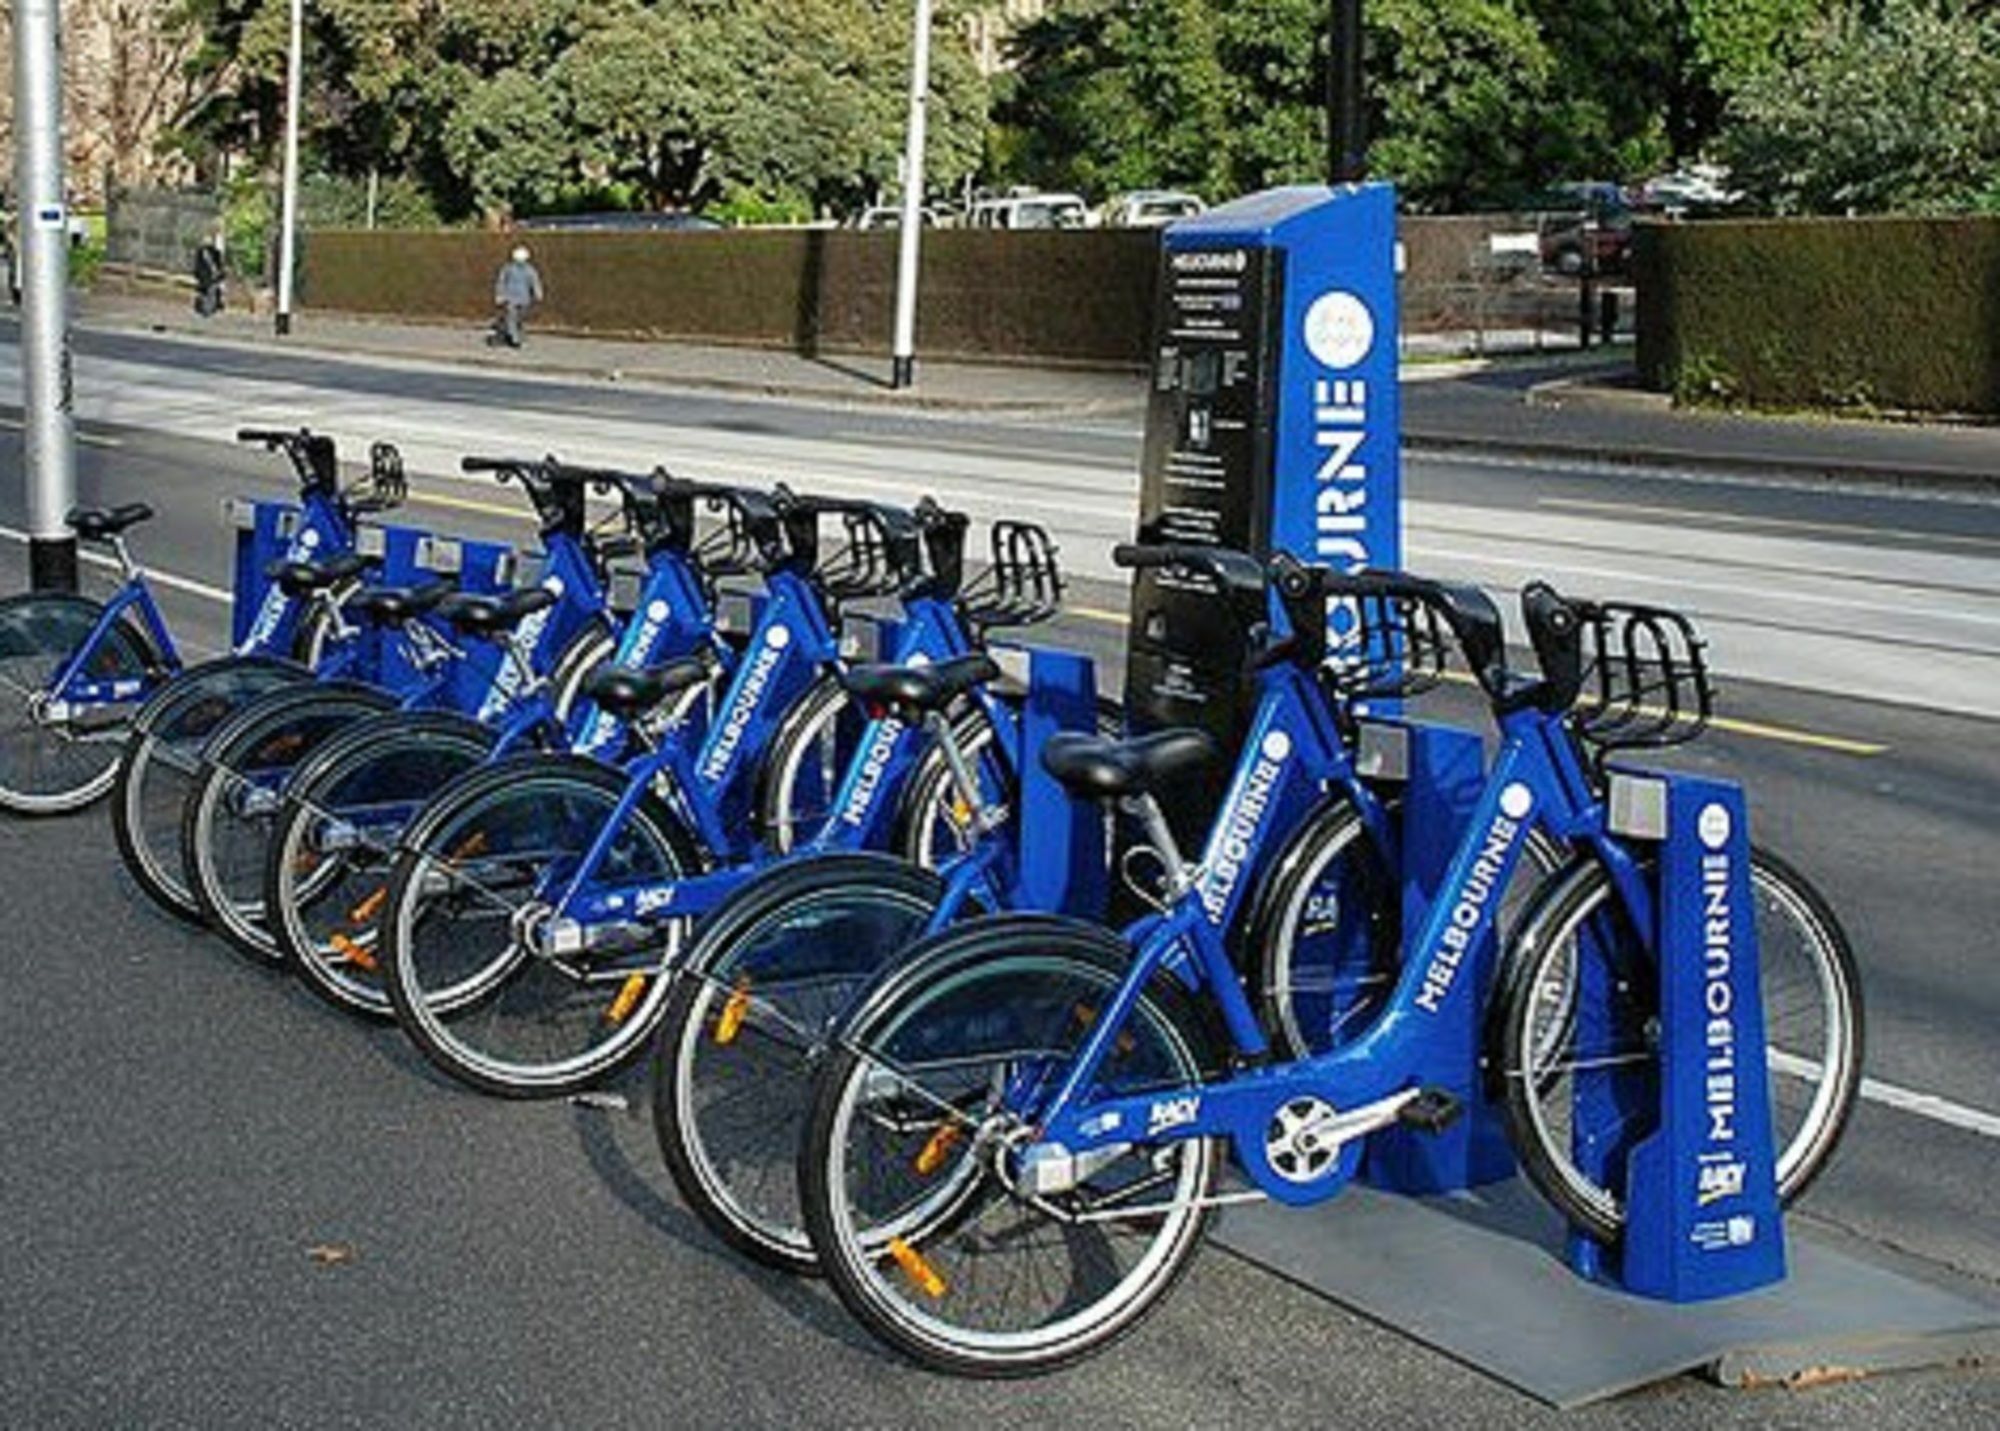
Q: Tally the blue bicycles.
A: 7